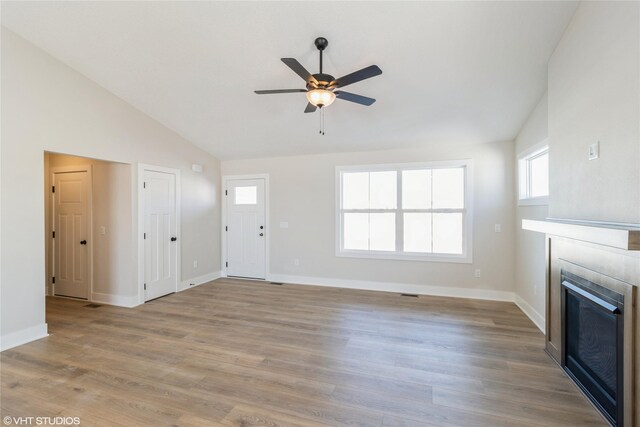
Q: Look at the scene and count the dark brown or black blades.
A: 5